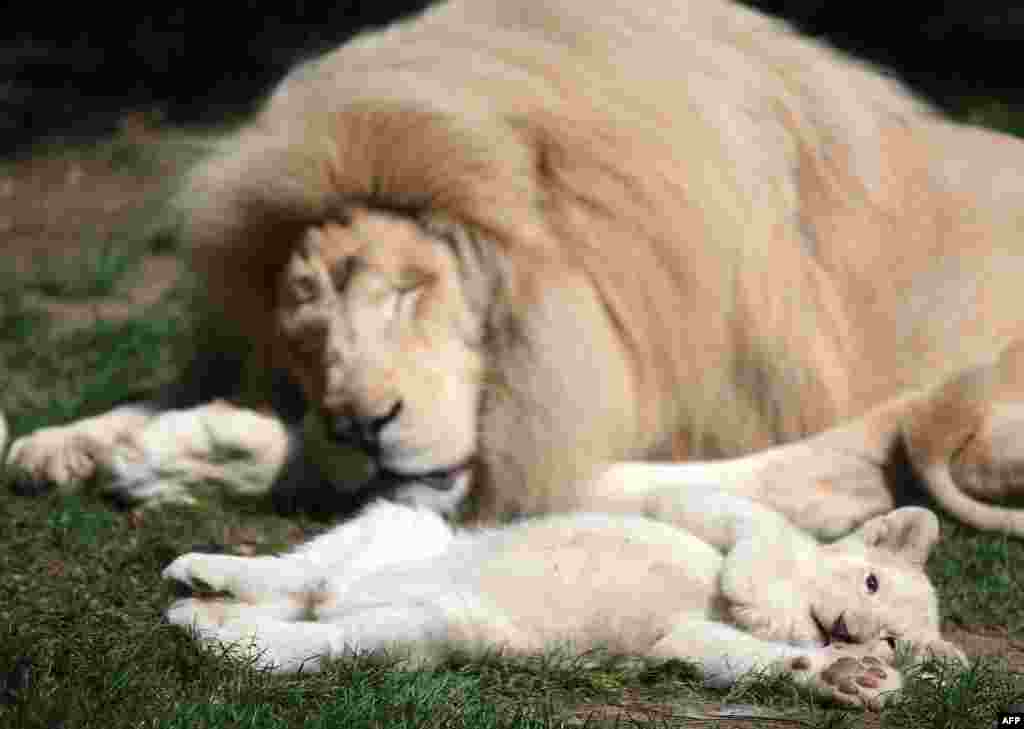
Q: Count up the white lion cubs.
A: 1